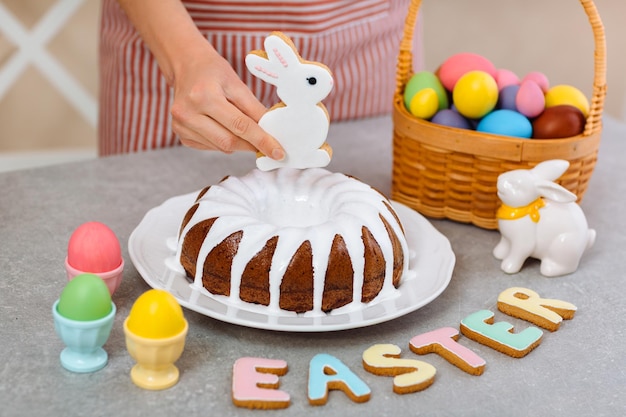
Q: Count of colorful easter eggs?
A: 15